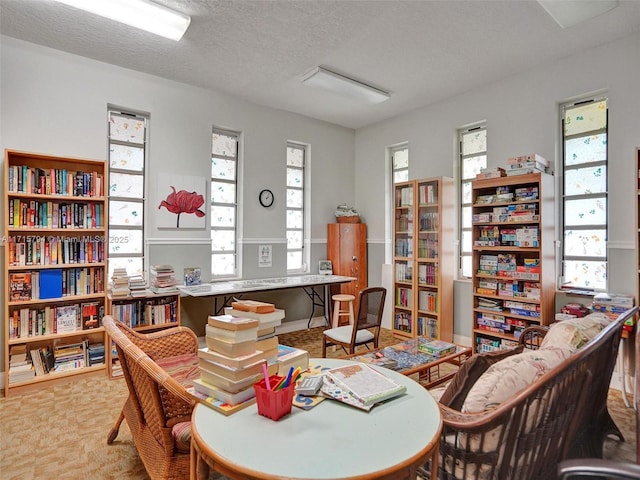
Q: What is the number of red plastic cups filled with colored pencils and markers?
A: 1